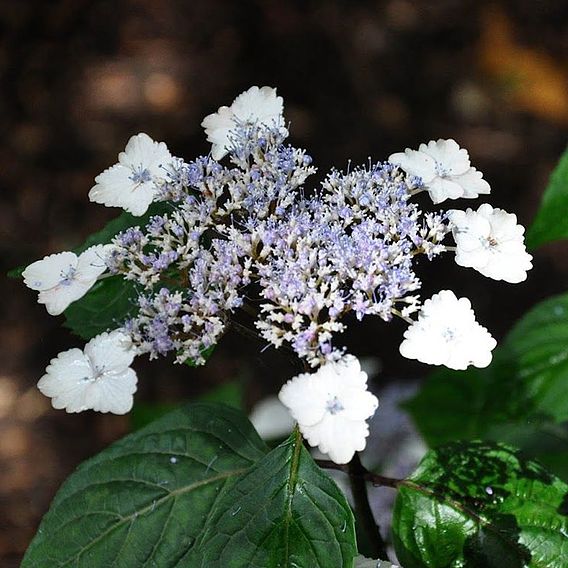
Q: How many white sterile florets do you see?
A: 8